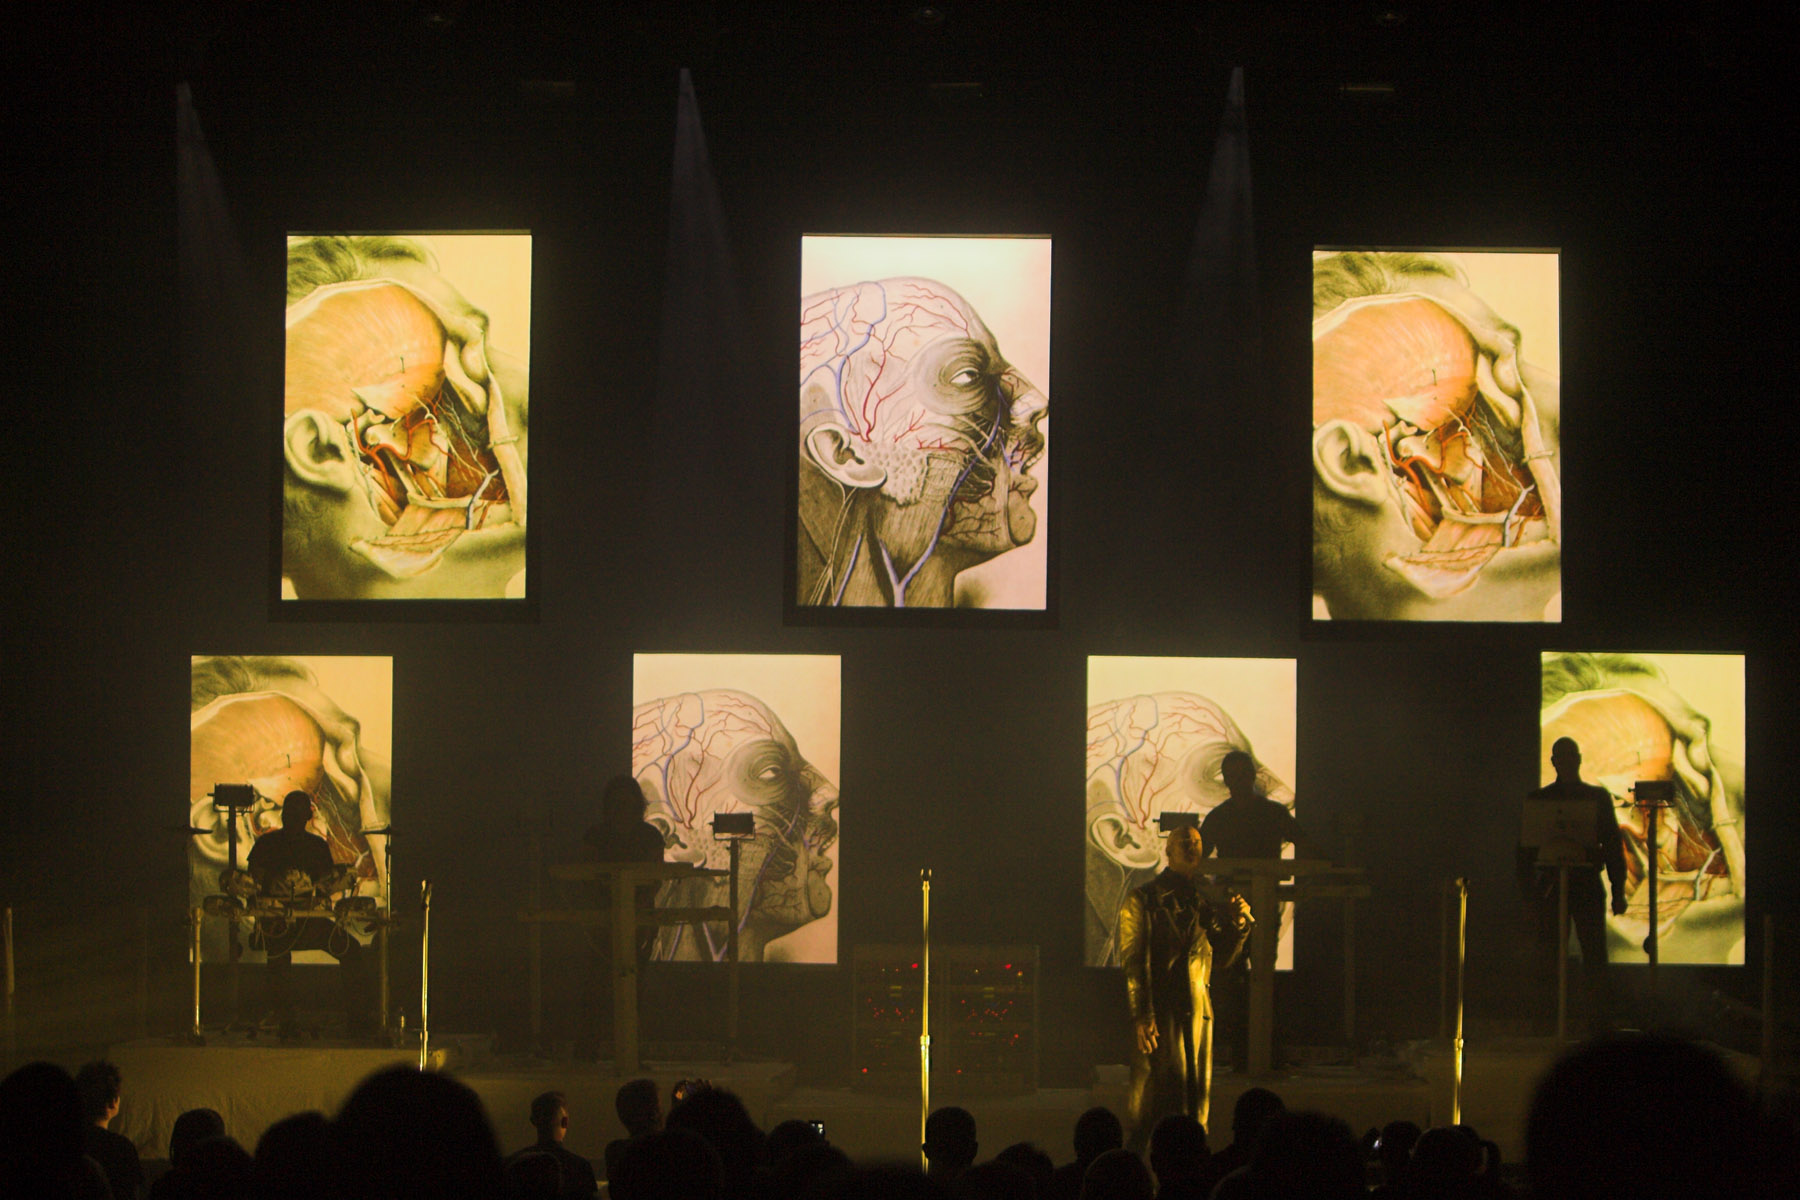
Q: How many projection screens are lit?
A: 7